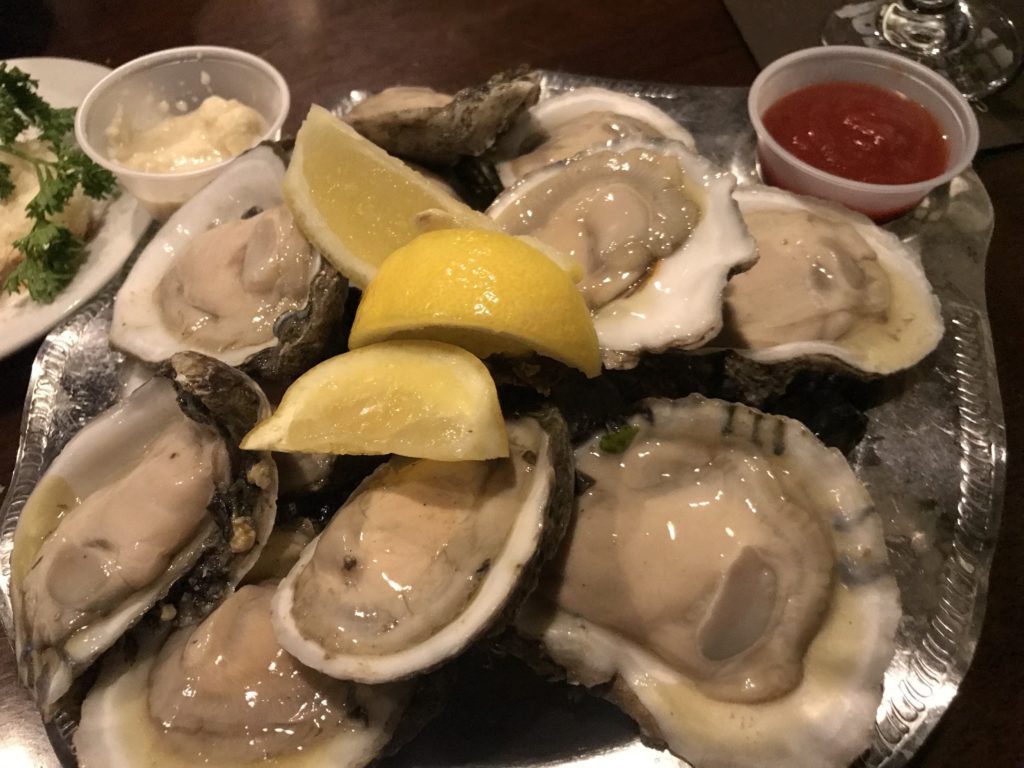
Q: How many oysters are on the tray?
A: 9